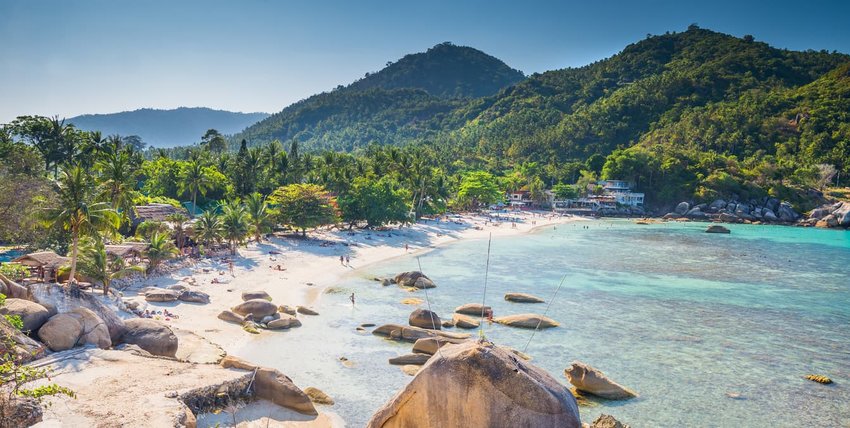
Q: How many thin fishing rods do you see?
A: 3